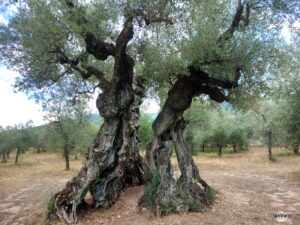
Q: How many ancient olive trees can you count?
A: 2